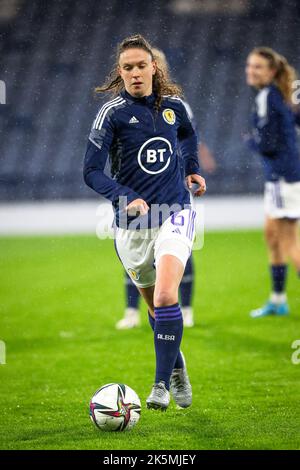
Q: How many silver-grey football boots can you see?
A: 2